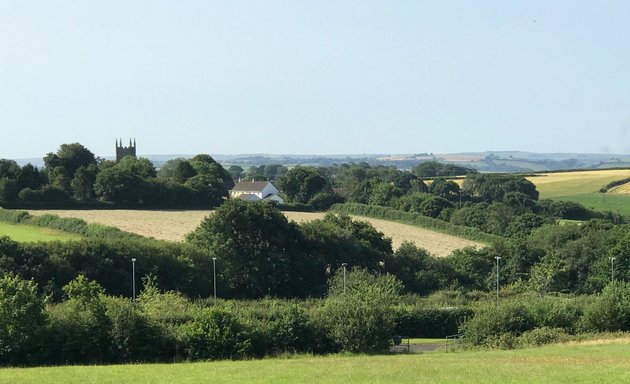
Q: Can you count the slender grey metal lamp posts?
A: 5